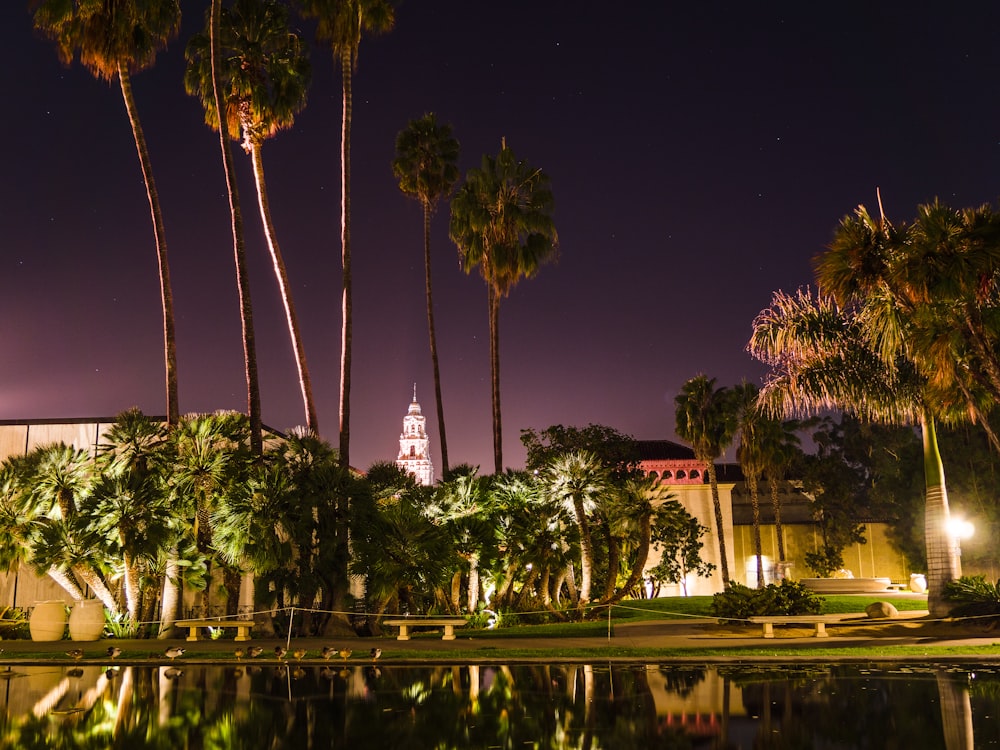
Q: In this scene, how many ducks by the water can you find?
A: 10